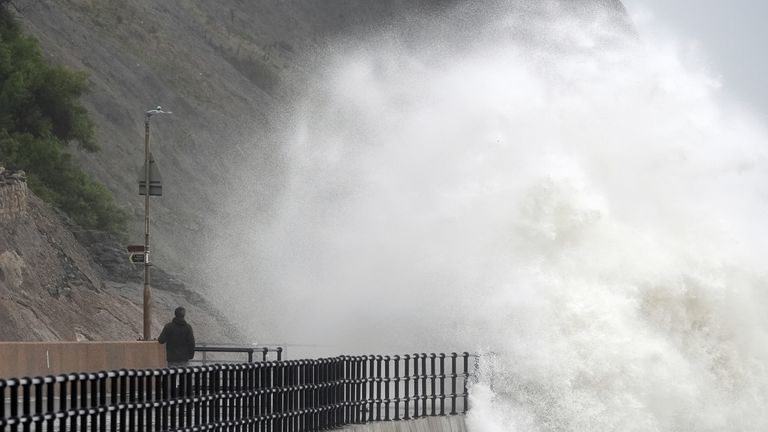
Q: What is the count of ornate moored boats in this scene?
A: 0